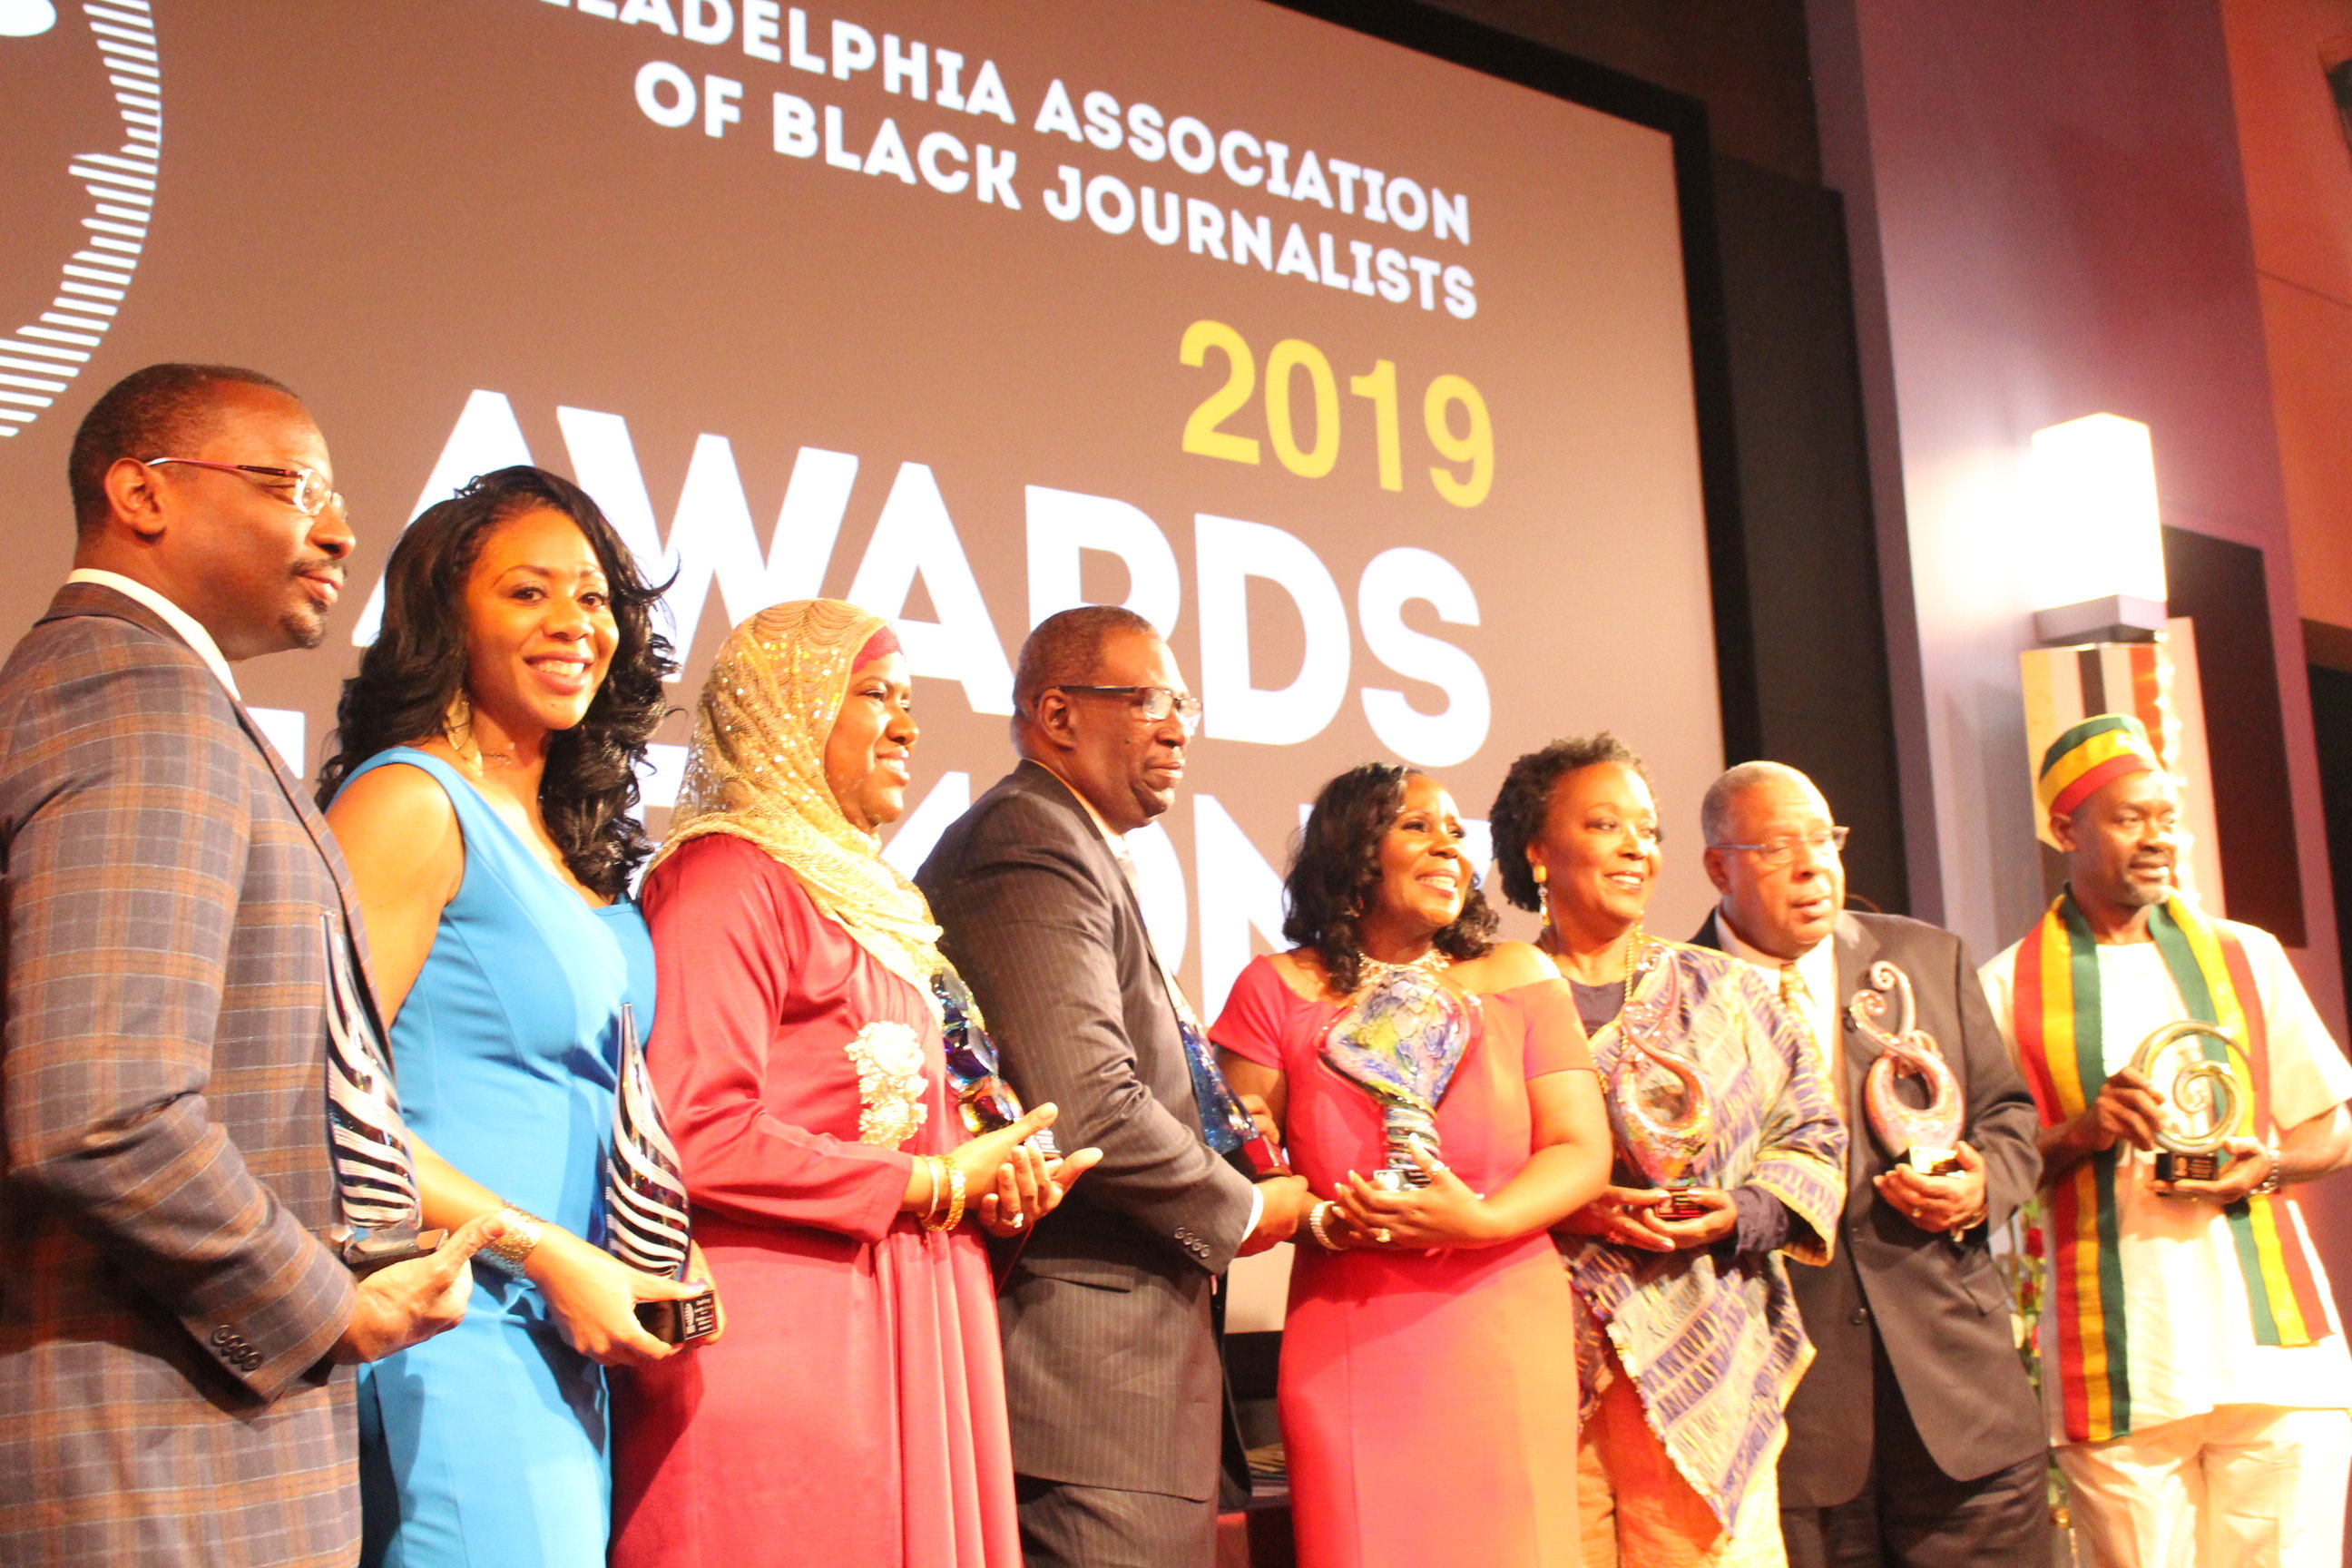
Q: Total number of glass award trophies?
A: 8